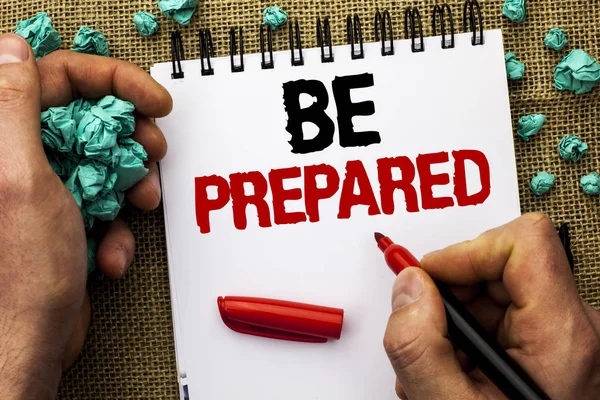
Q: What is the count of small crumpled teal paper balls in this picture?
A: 13